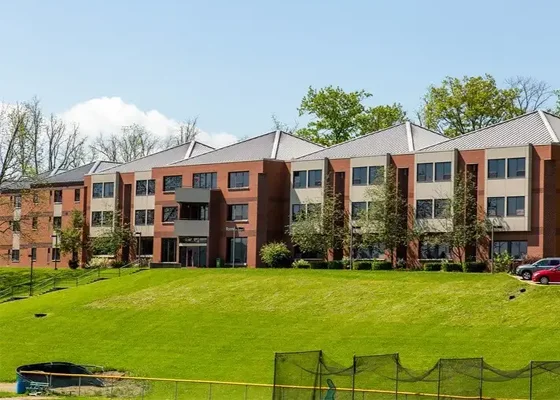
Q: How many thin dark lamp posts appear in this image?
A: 6